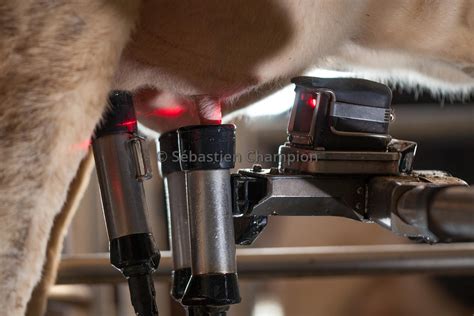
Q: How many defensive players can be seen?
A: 0